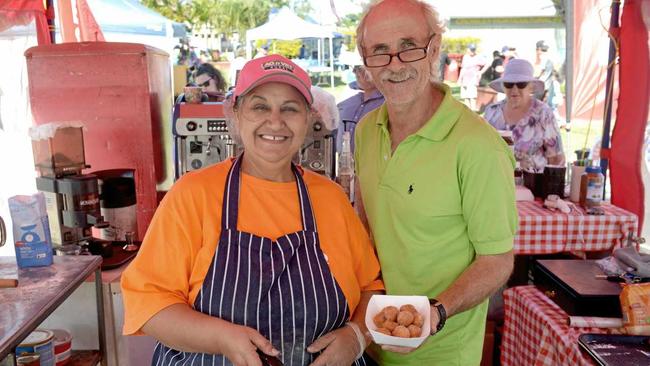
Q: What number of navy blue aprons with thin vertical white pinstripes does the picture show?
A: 1